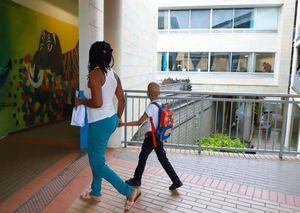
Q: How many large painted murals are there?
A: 1